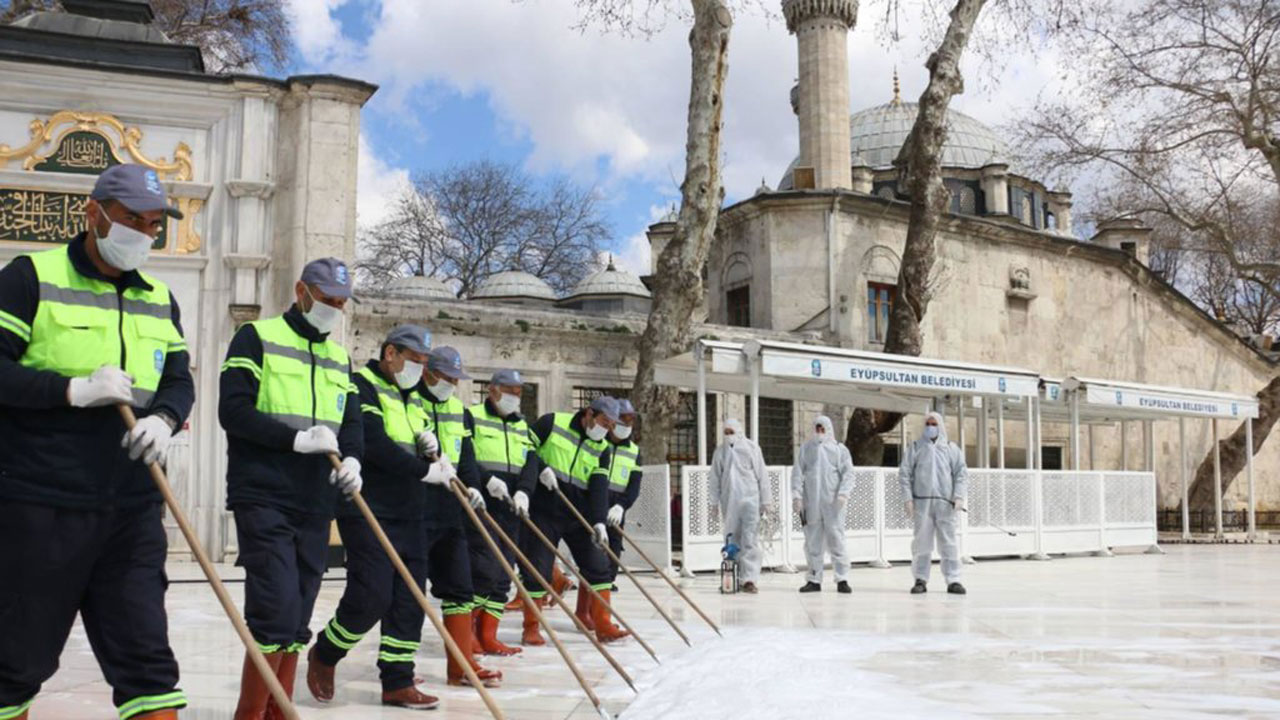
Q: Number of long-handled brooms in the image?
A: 7